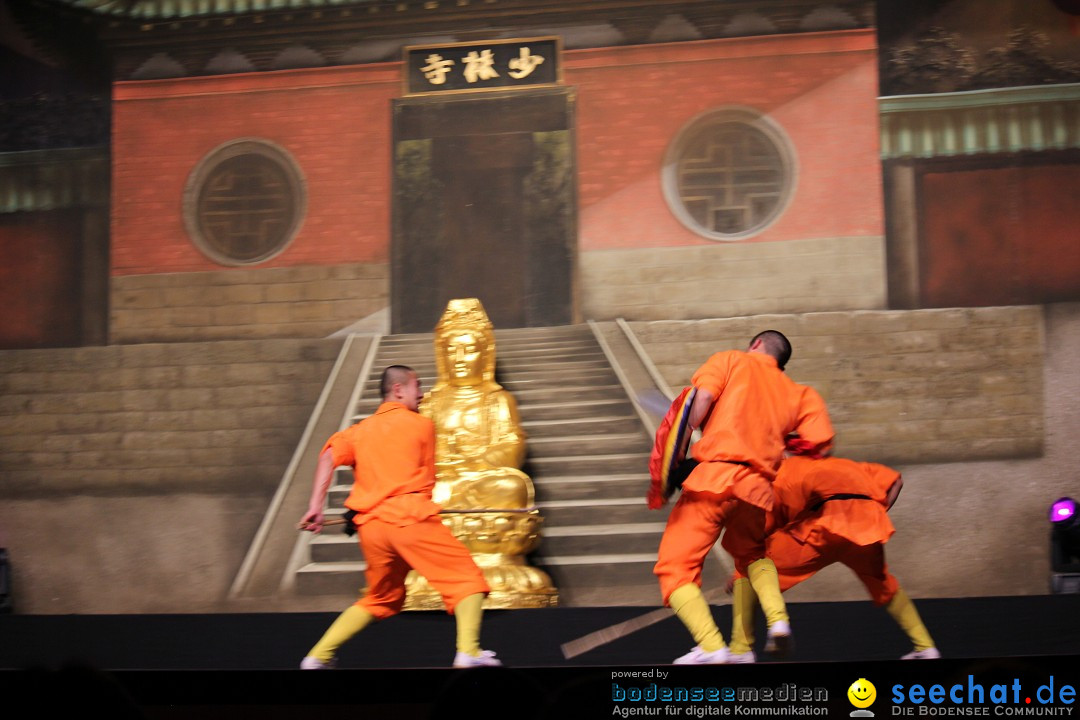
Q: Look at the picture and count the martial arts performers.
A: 3